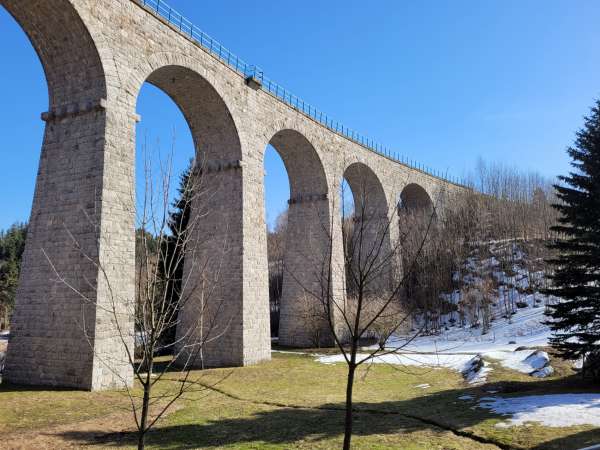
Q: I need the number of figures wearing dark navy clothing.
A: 0